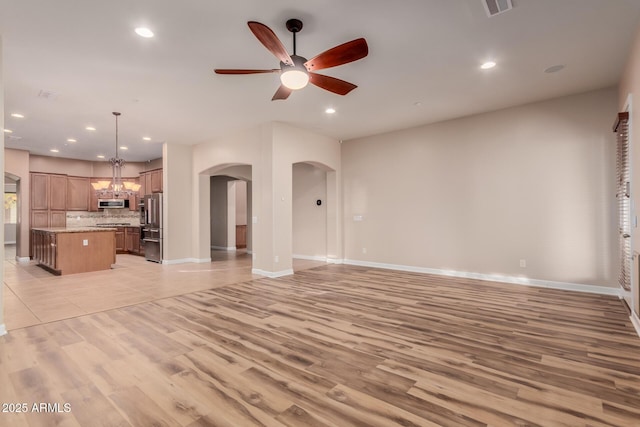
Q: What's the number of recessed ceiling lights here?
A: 11